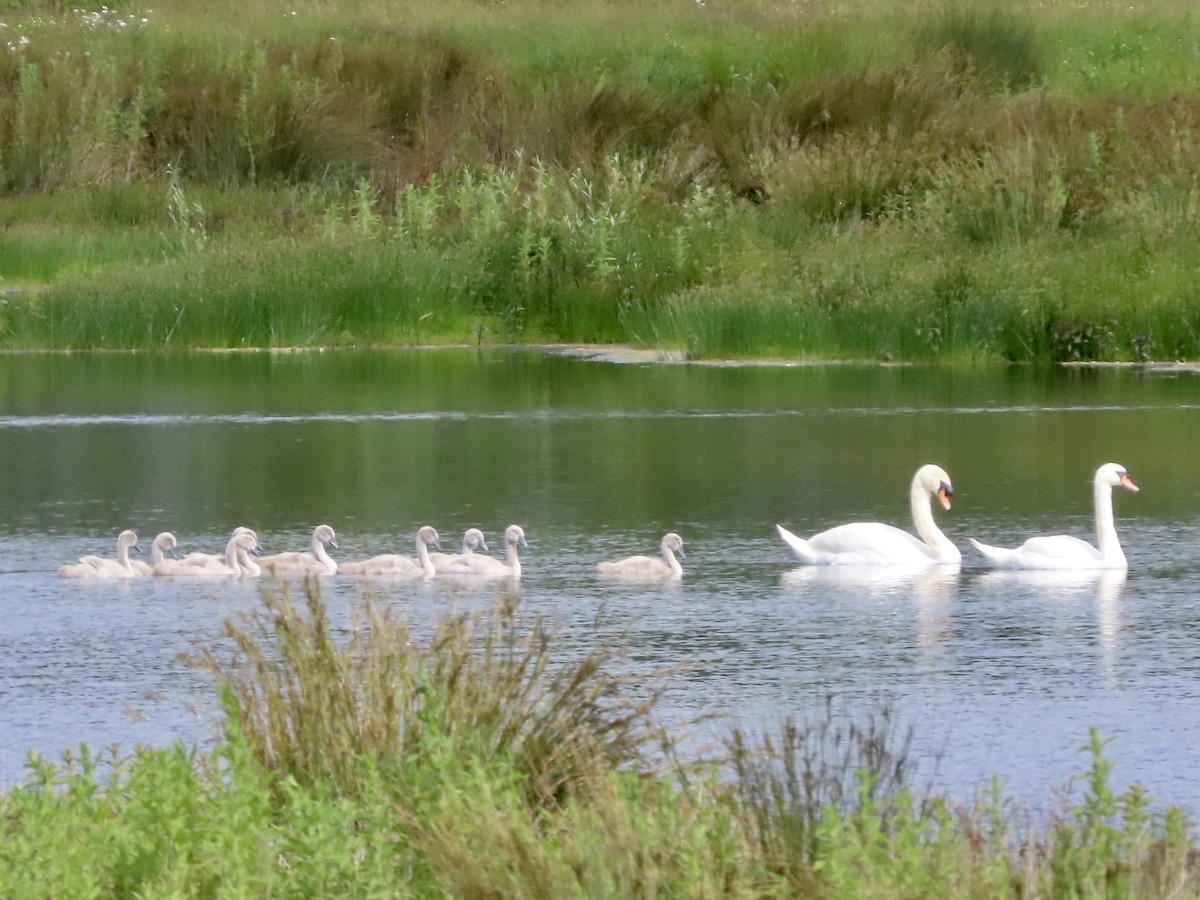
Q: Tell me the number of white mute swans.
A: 2